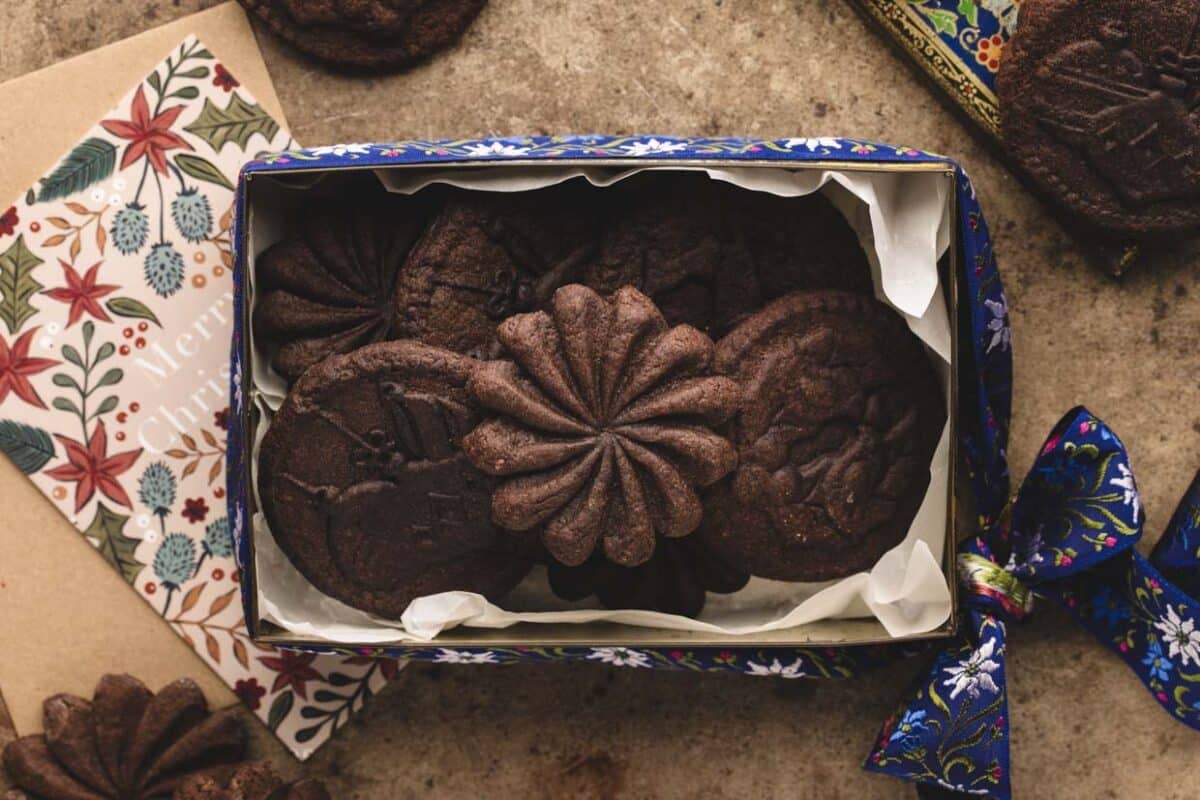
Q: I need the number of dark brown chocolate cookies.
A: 11